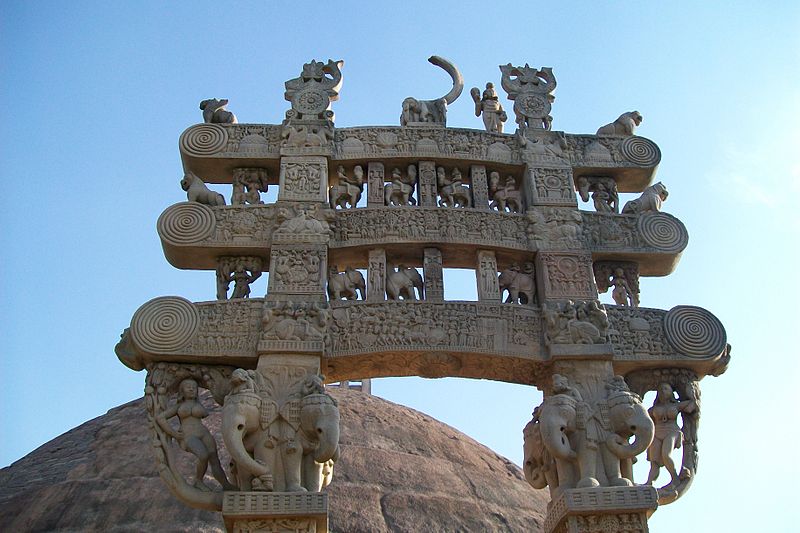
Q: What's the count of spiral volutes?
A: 6